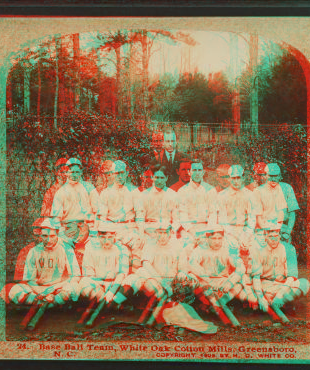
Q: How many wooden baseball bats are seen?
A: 5